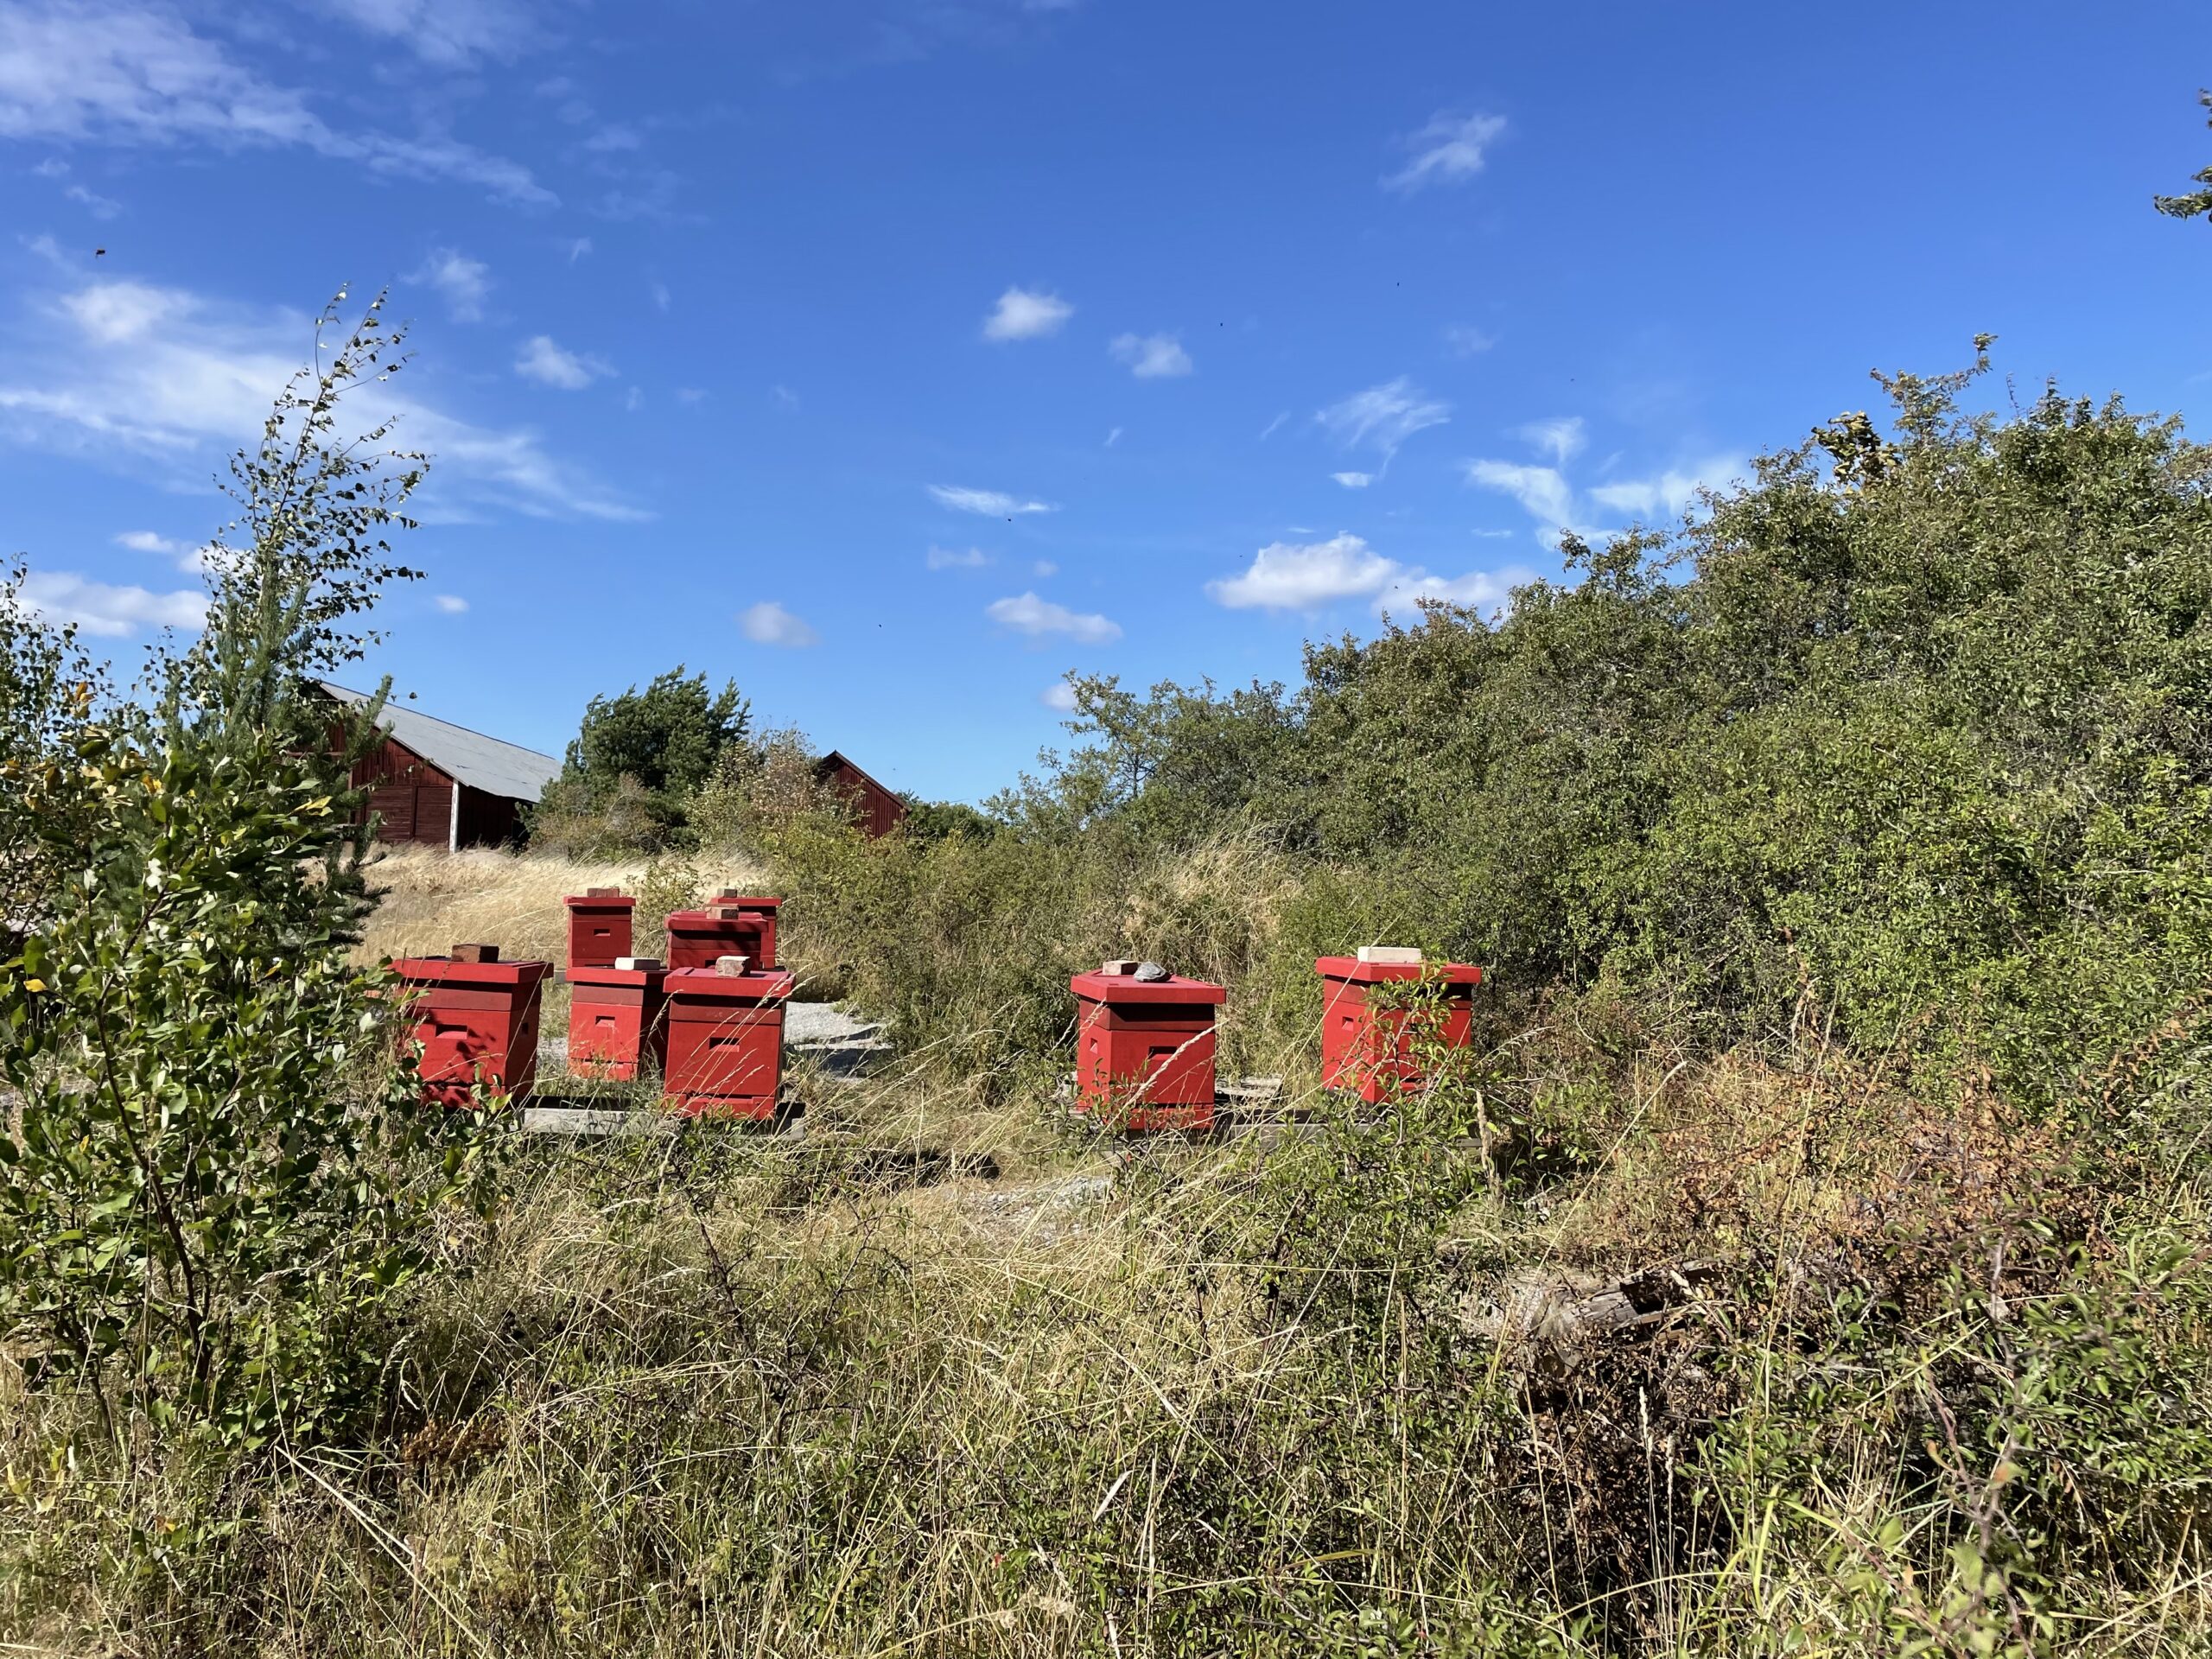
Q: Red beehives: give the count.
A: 8